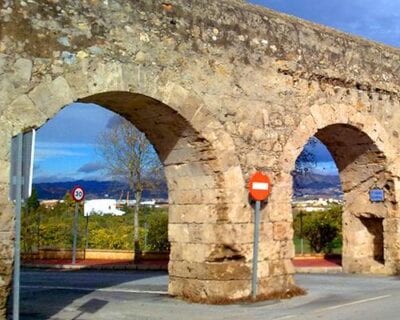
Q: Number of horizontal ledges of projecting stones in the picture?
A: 1